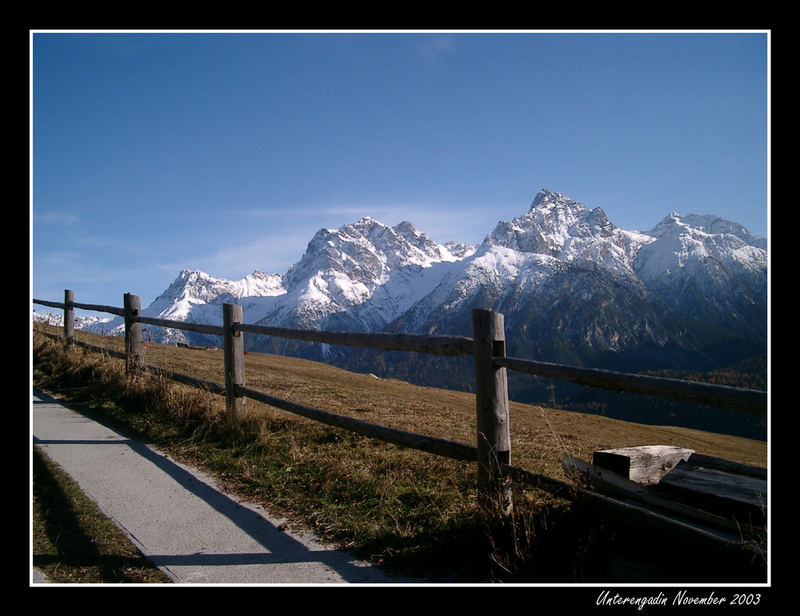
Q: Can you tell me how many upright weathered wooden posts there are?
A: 4